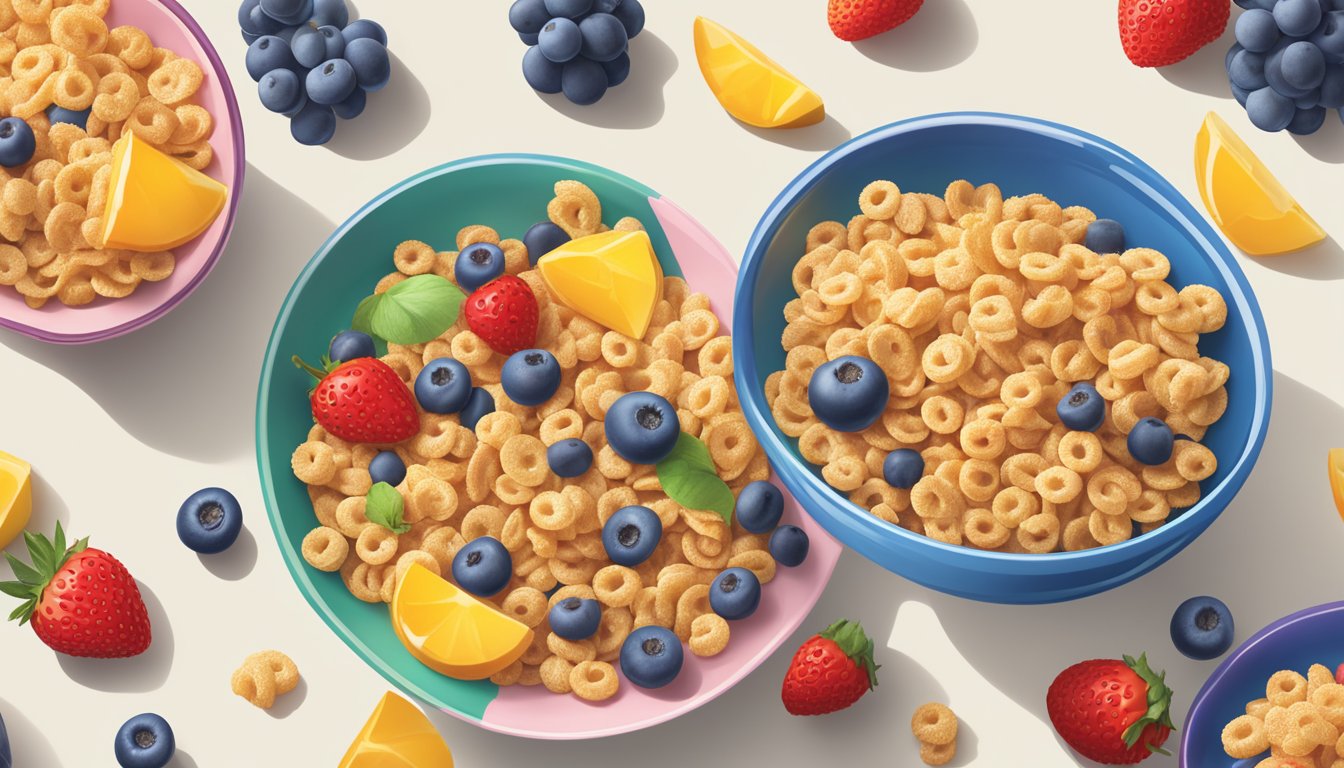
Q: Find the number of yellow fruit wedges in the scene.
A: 8